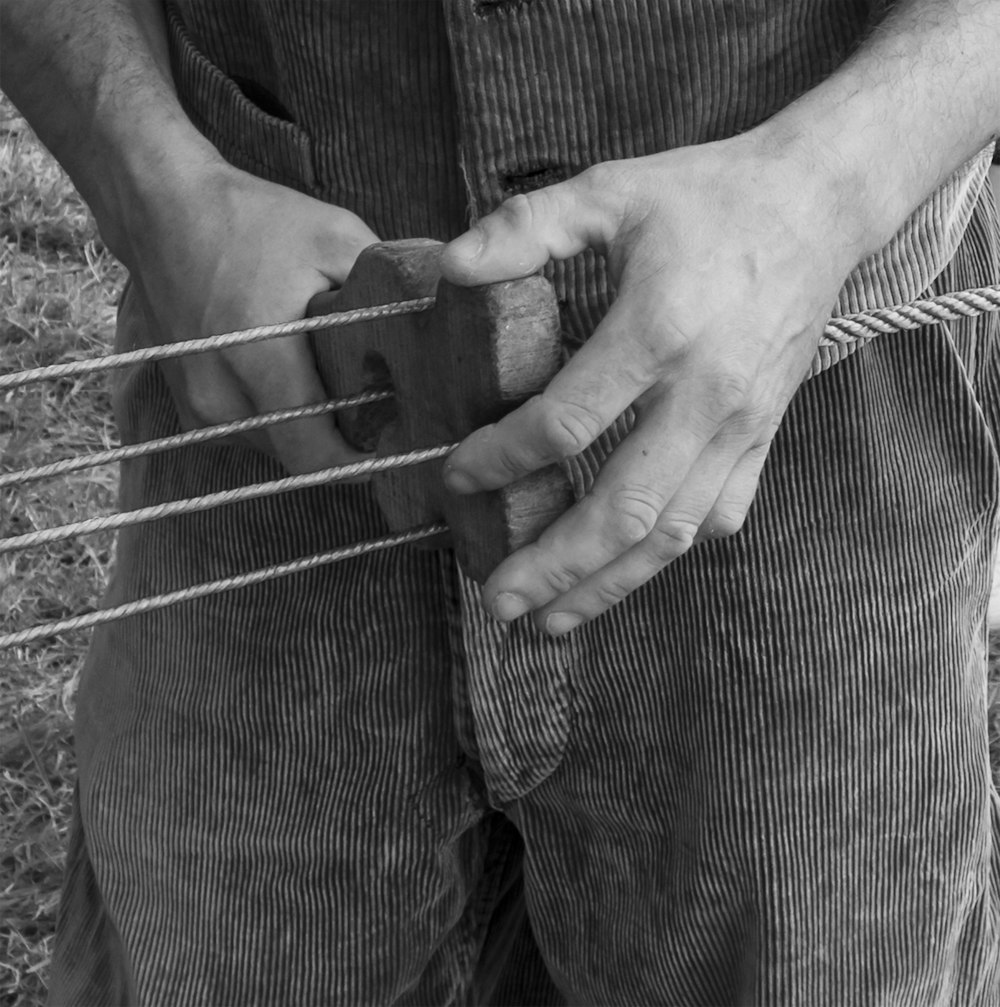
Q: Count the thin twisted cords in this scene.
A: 4